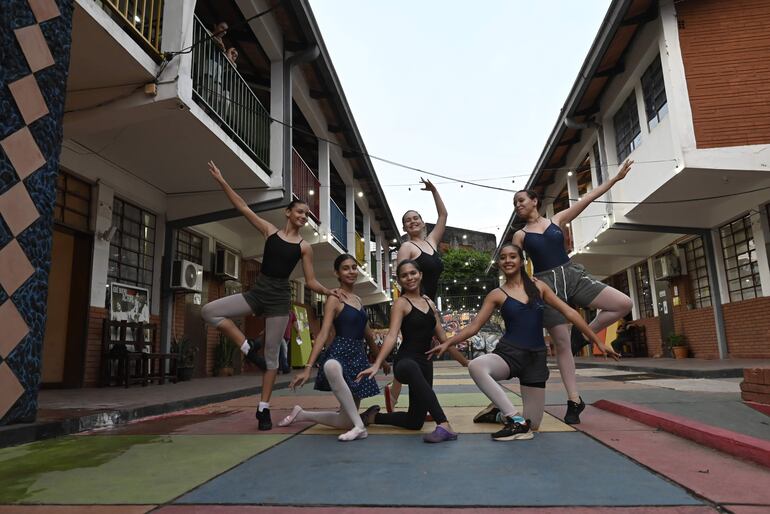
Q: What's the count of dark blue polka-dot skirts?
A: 1